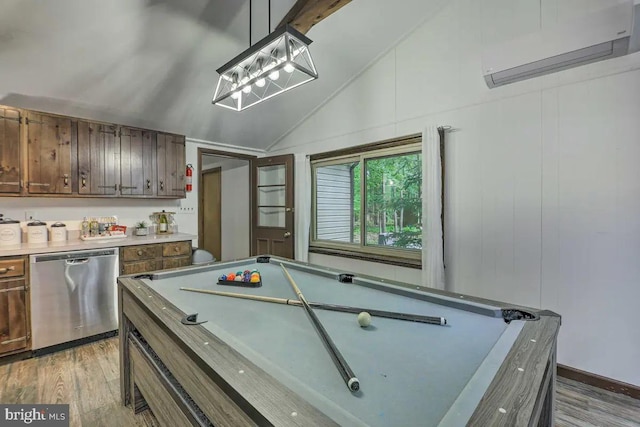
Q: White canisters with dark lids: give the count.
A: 3